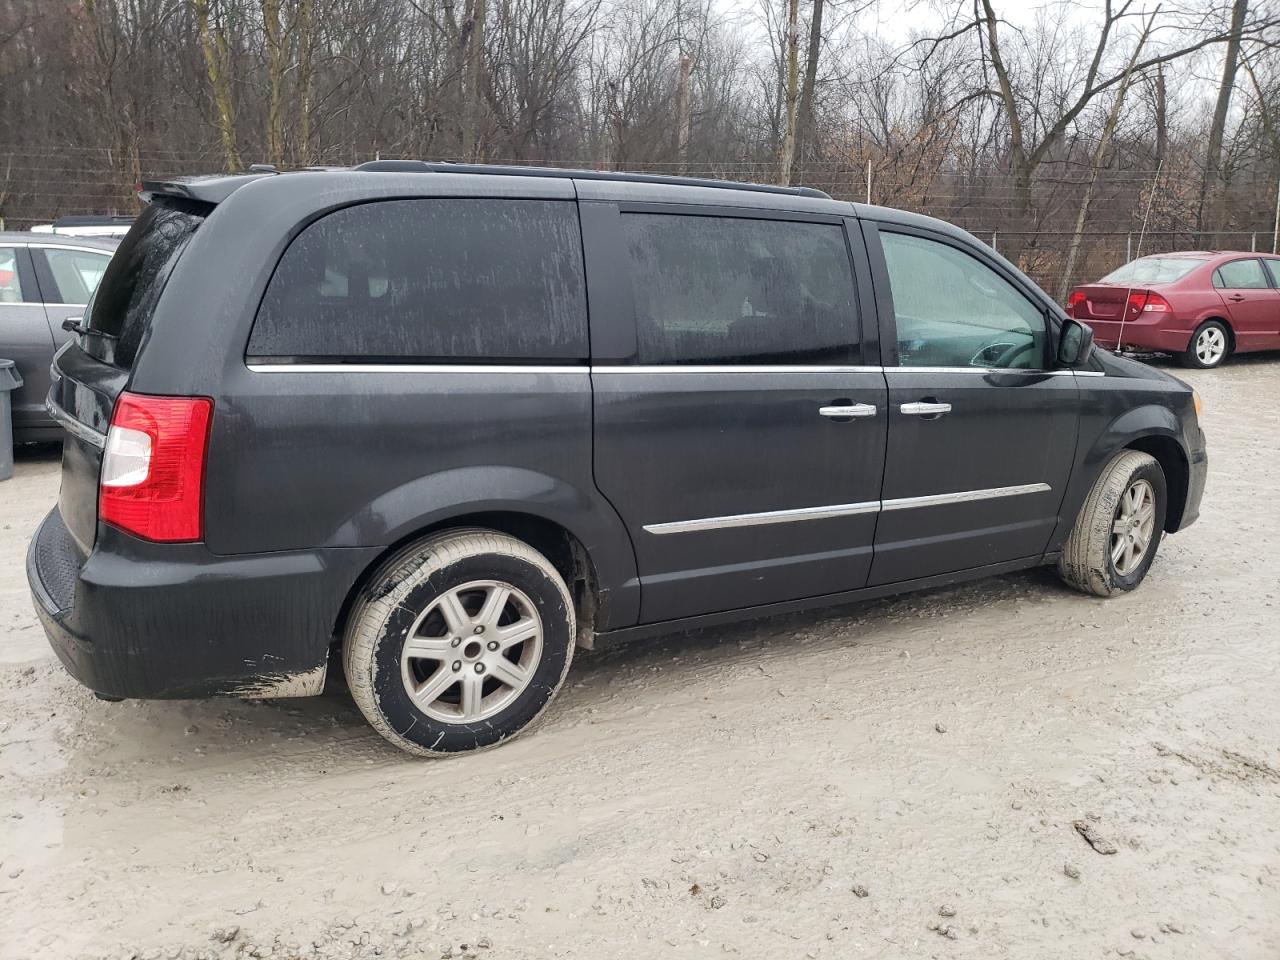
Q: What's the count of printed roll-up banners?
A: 0